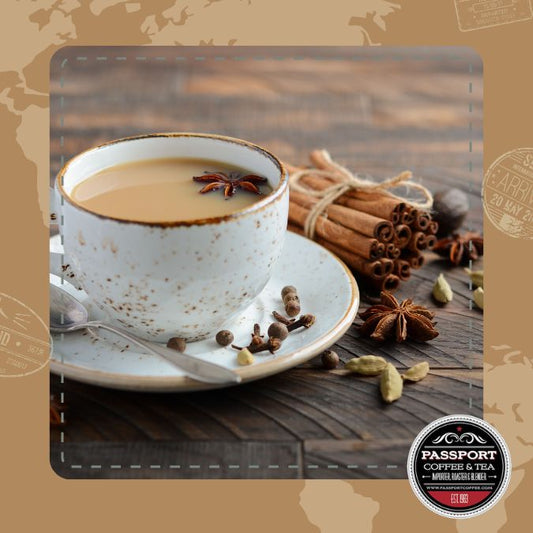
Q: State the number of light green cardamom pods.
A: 7